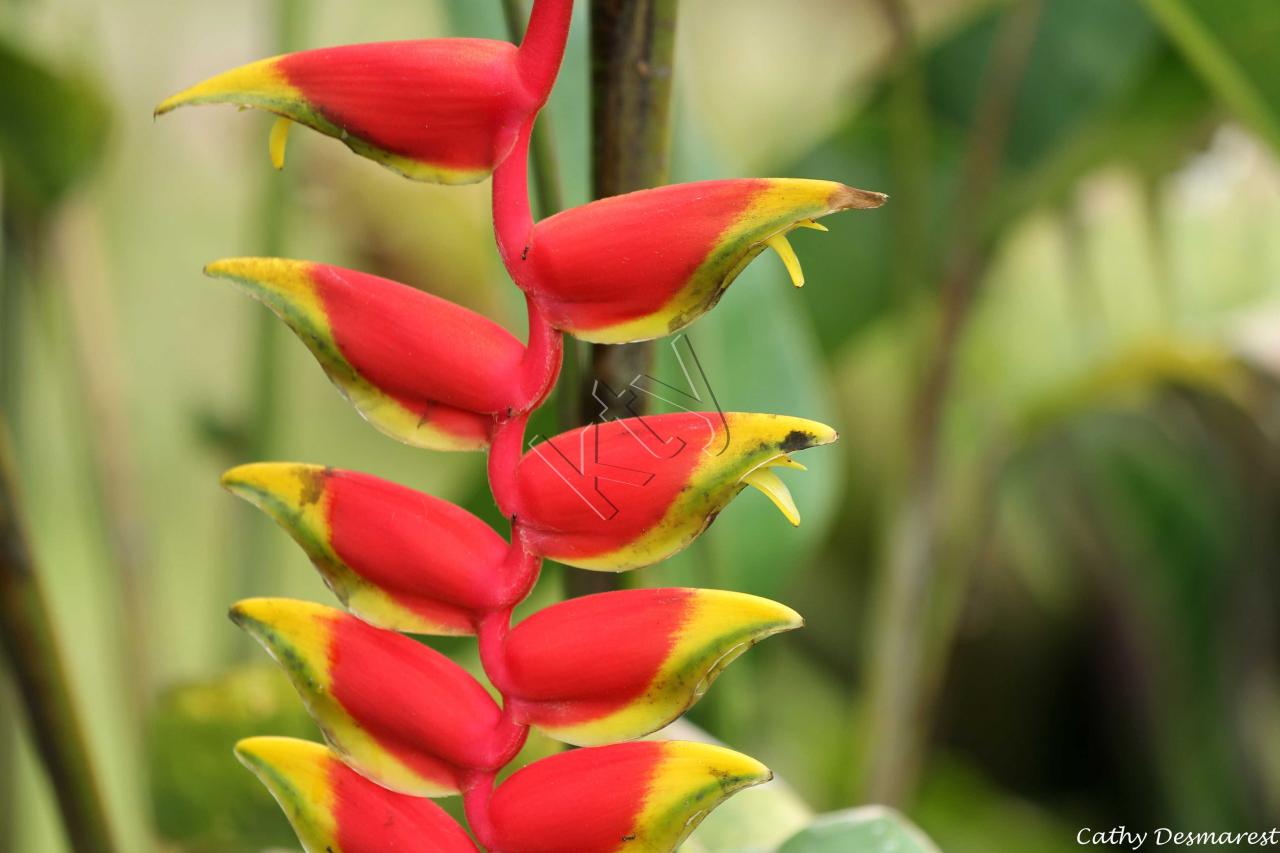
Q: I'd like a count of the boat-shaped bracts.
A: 9